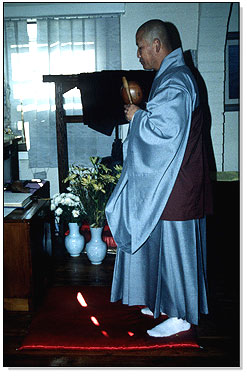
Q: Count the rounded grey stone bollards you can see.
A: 0